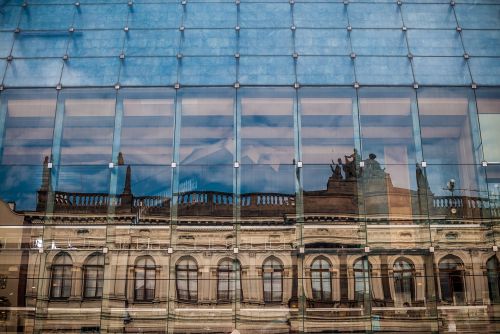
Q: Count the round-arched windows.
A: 11